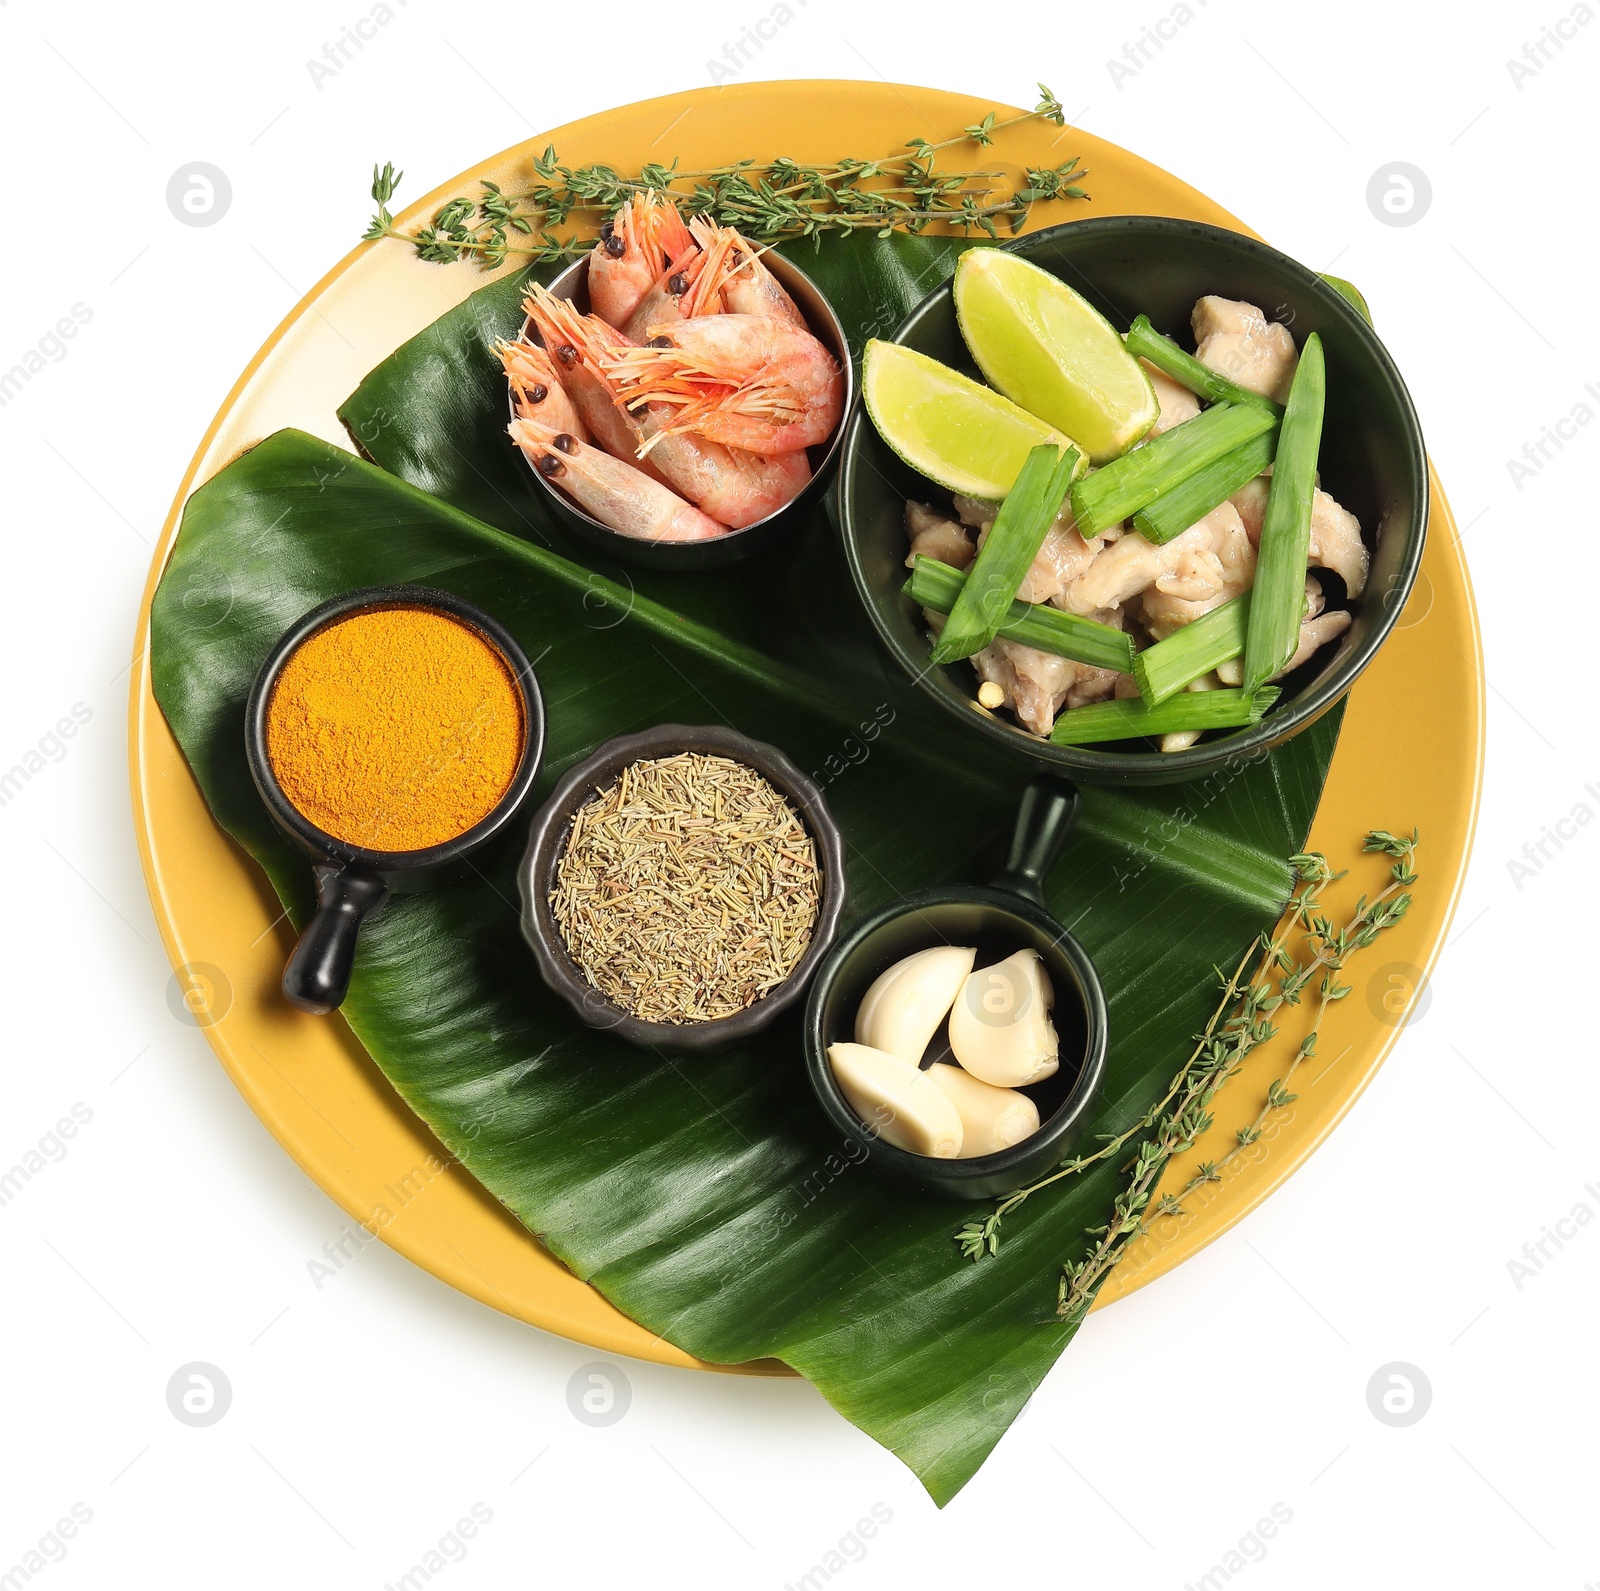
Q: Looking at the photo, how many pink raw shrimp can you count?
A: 8